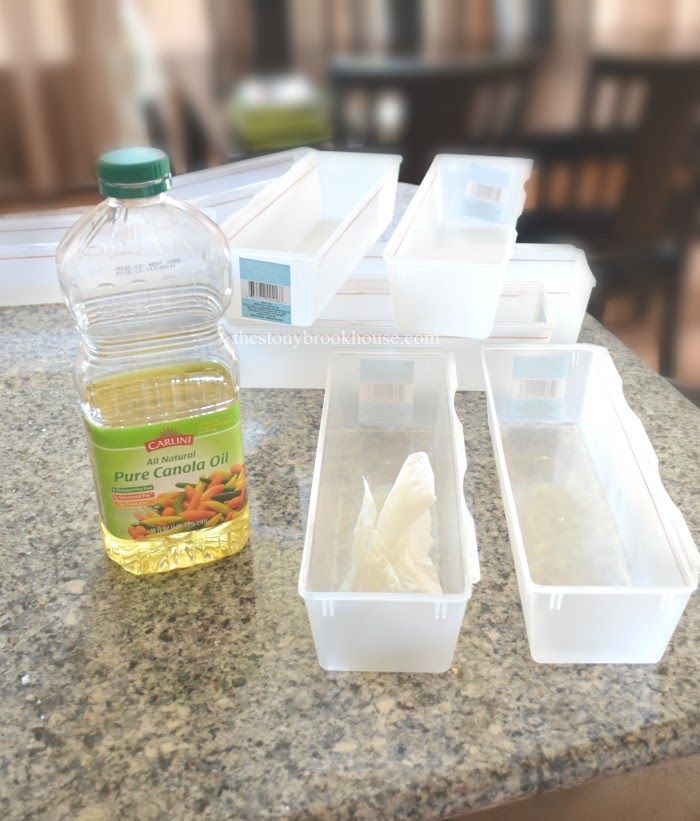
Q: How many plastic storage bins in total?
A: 8